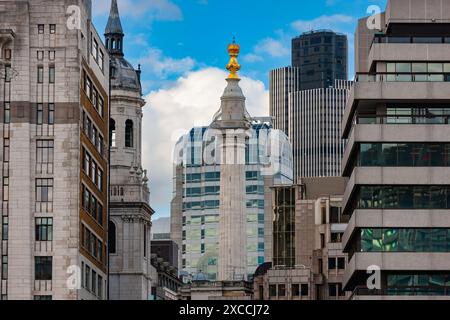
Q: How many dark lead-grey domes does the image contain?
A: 1